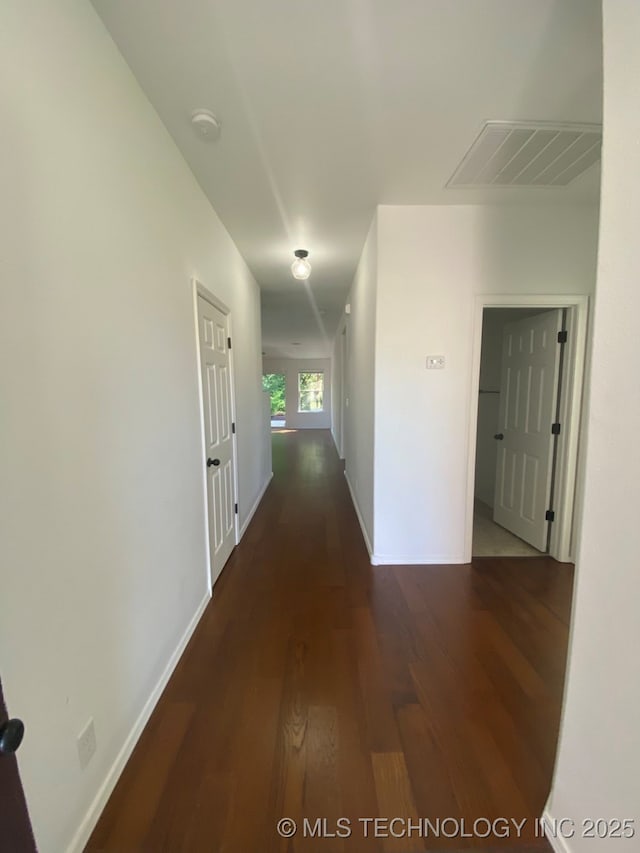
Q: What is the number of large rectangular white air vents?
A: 1